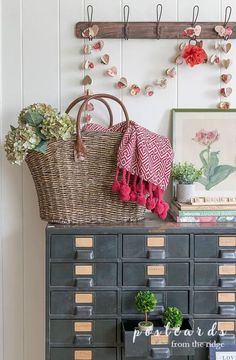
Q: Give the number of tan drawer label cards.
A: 12